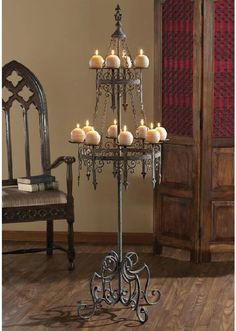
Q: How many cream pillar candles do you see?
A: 12